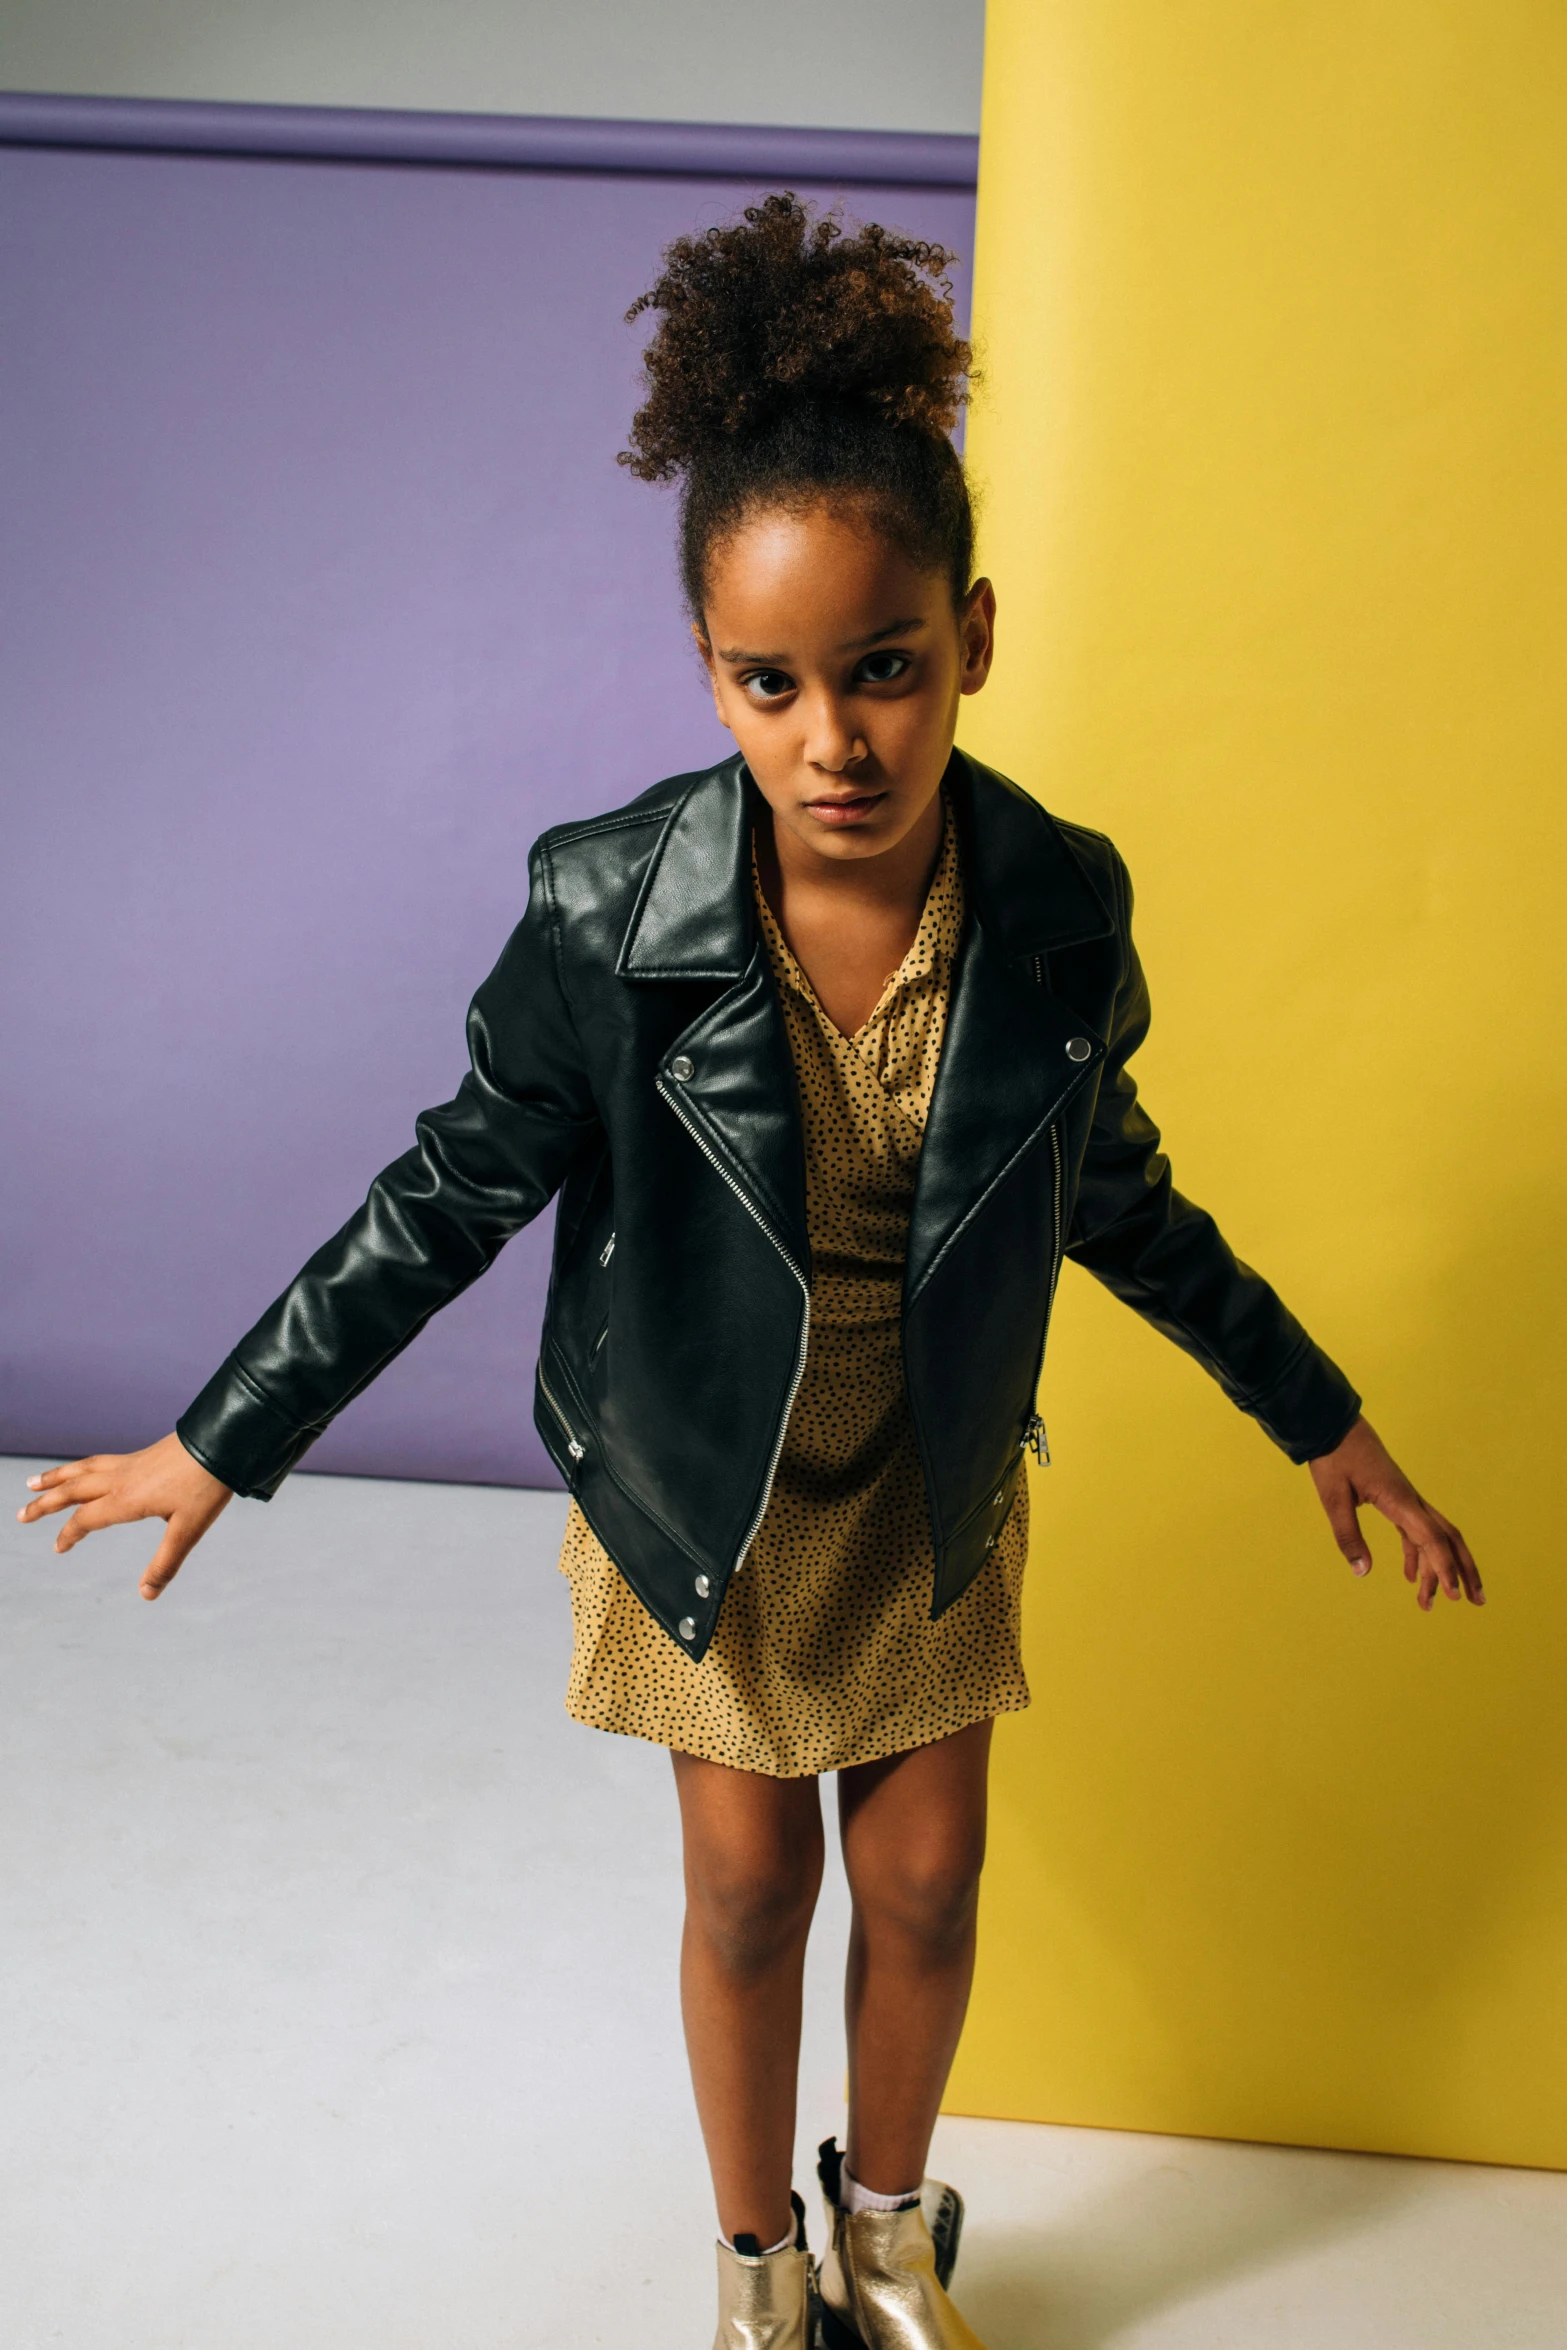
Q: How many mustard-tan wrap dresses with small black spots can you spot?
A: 1